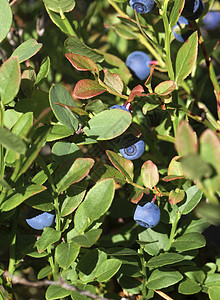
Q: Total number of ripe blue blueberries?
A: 9